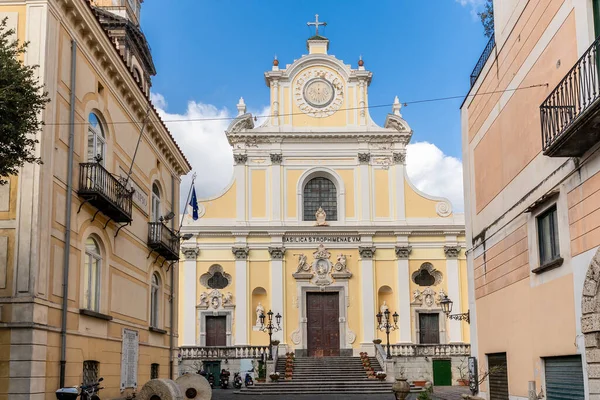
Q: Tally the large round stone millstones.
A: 2